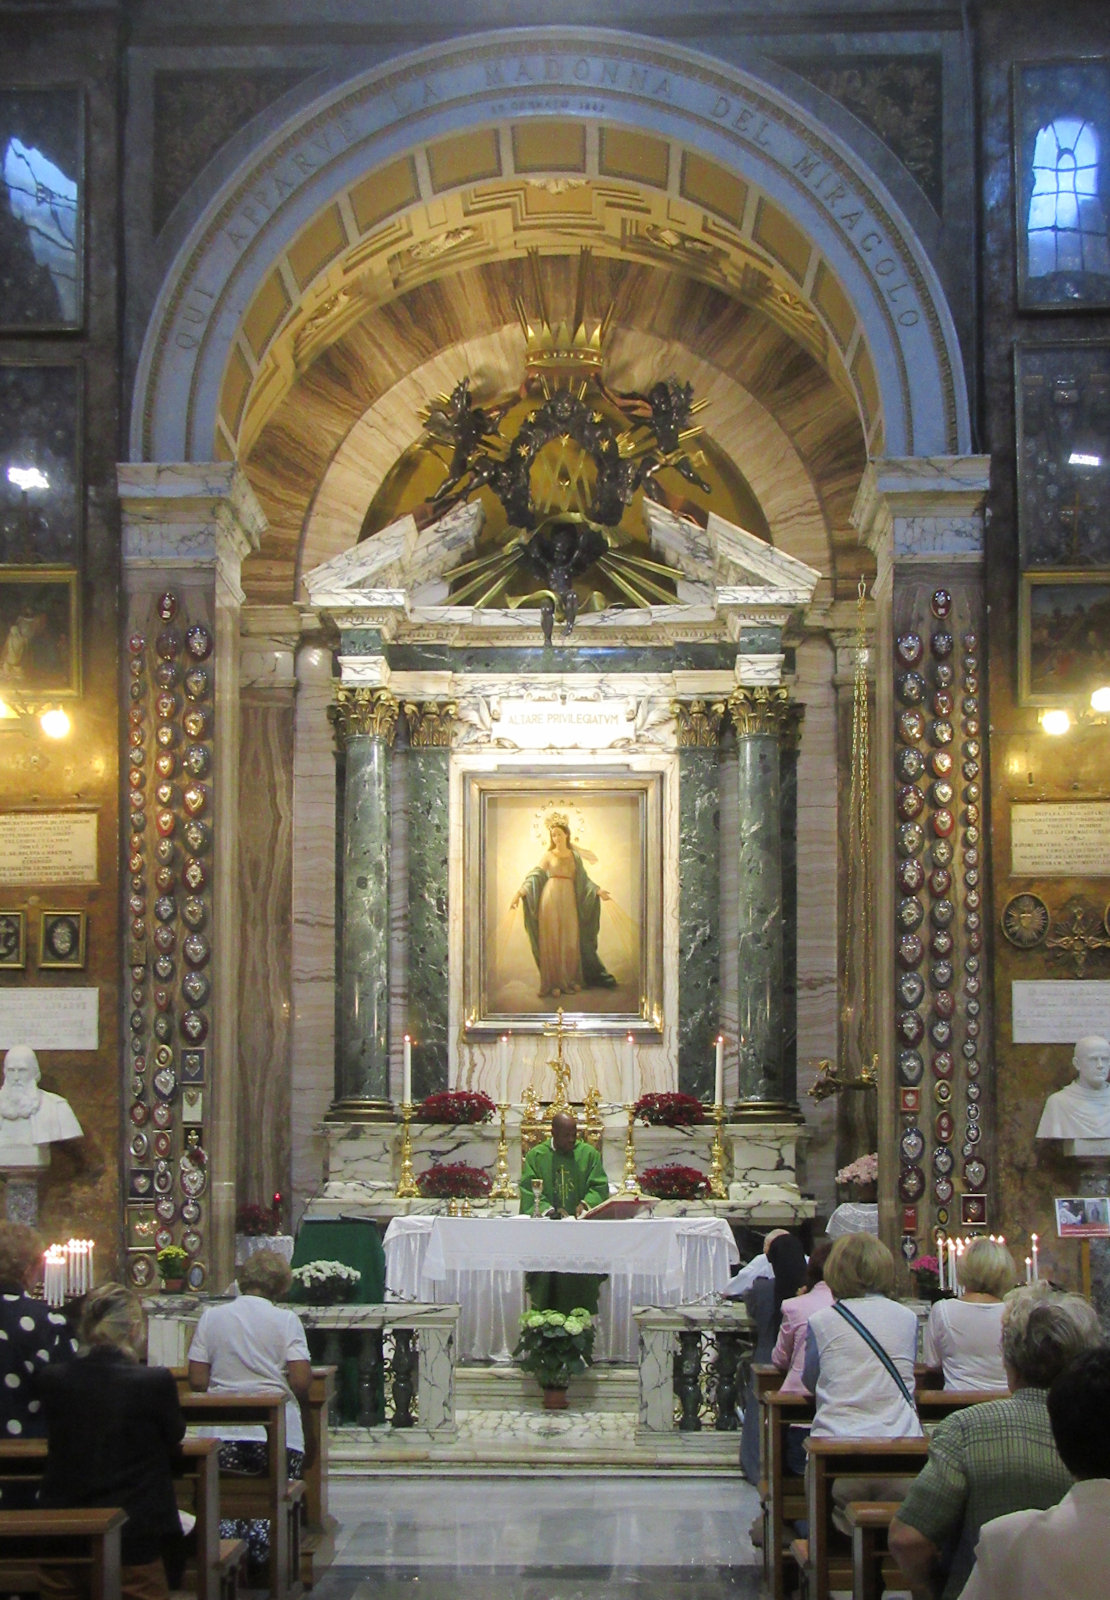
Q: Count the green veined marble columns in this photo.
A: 4